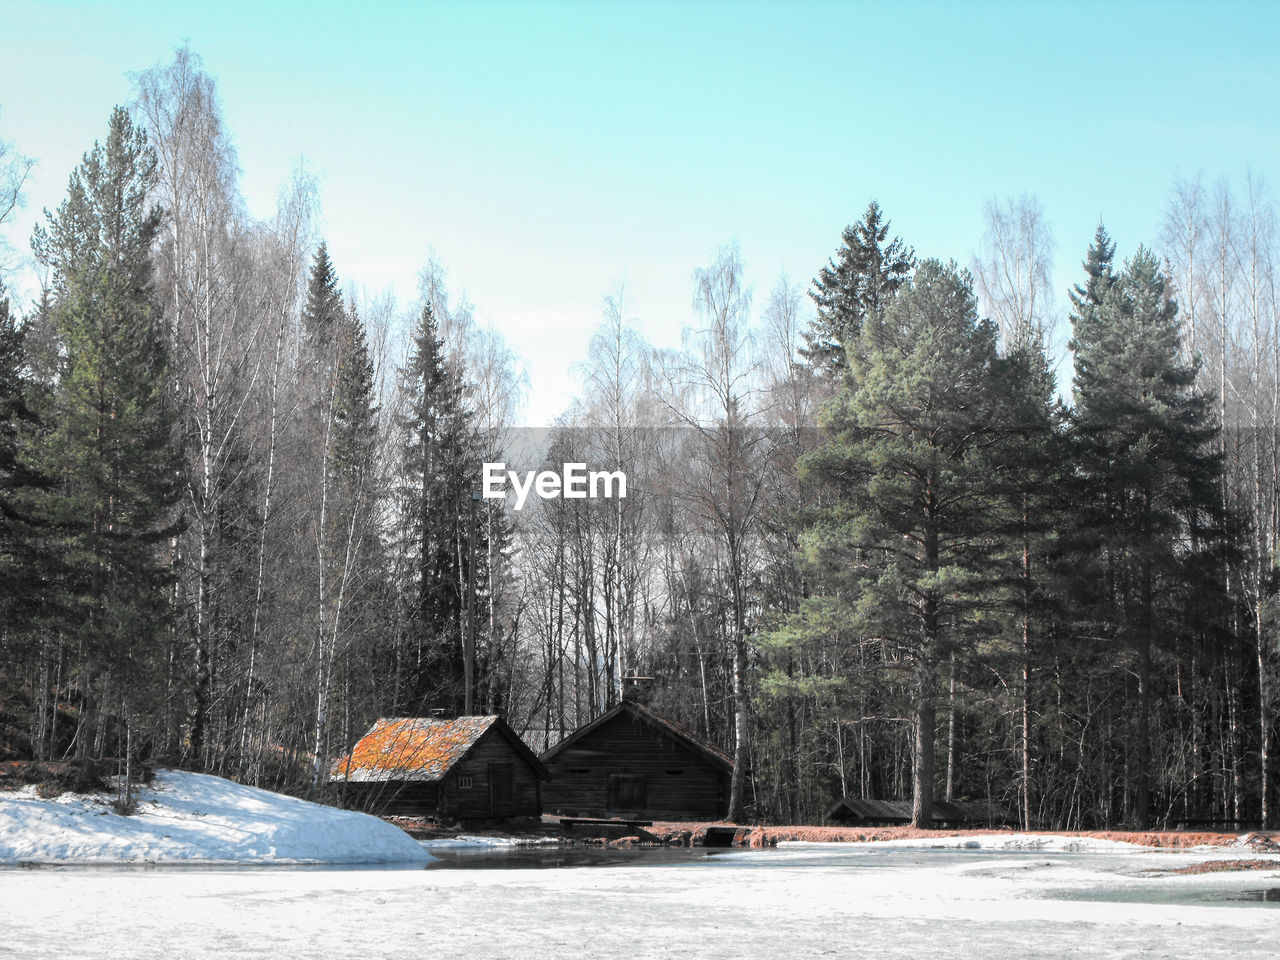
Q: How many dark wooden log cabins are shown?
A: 2